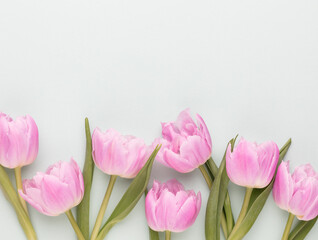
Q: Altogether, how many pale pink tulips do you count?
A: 7